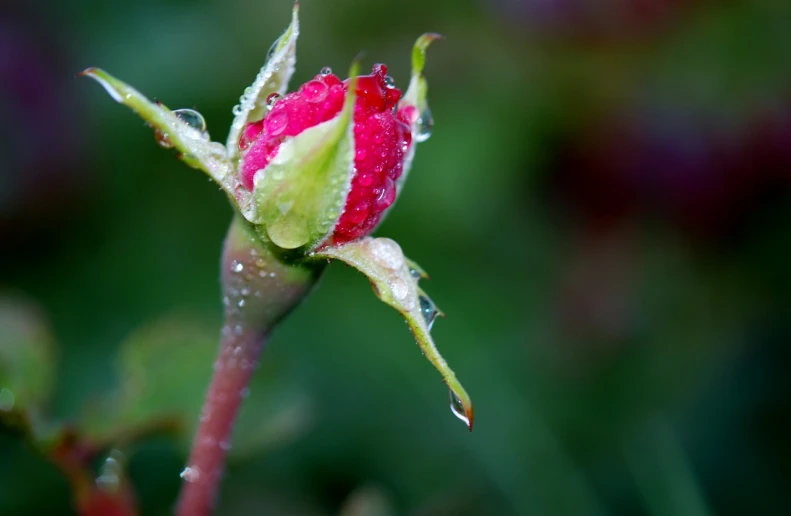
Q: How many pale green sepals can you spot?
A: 5